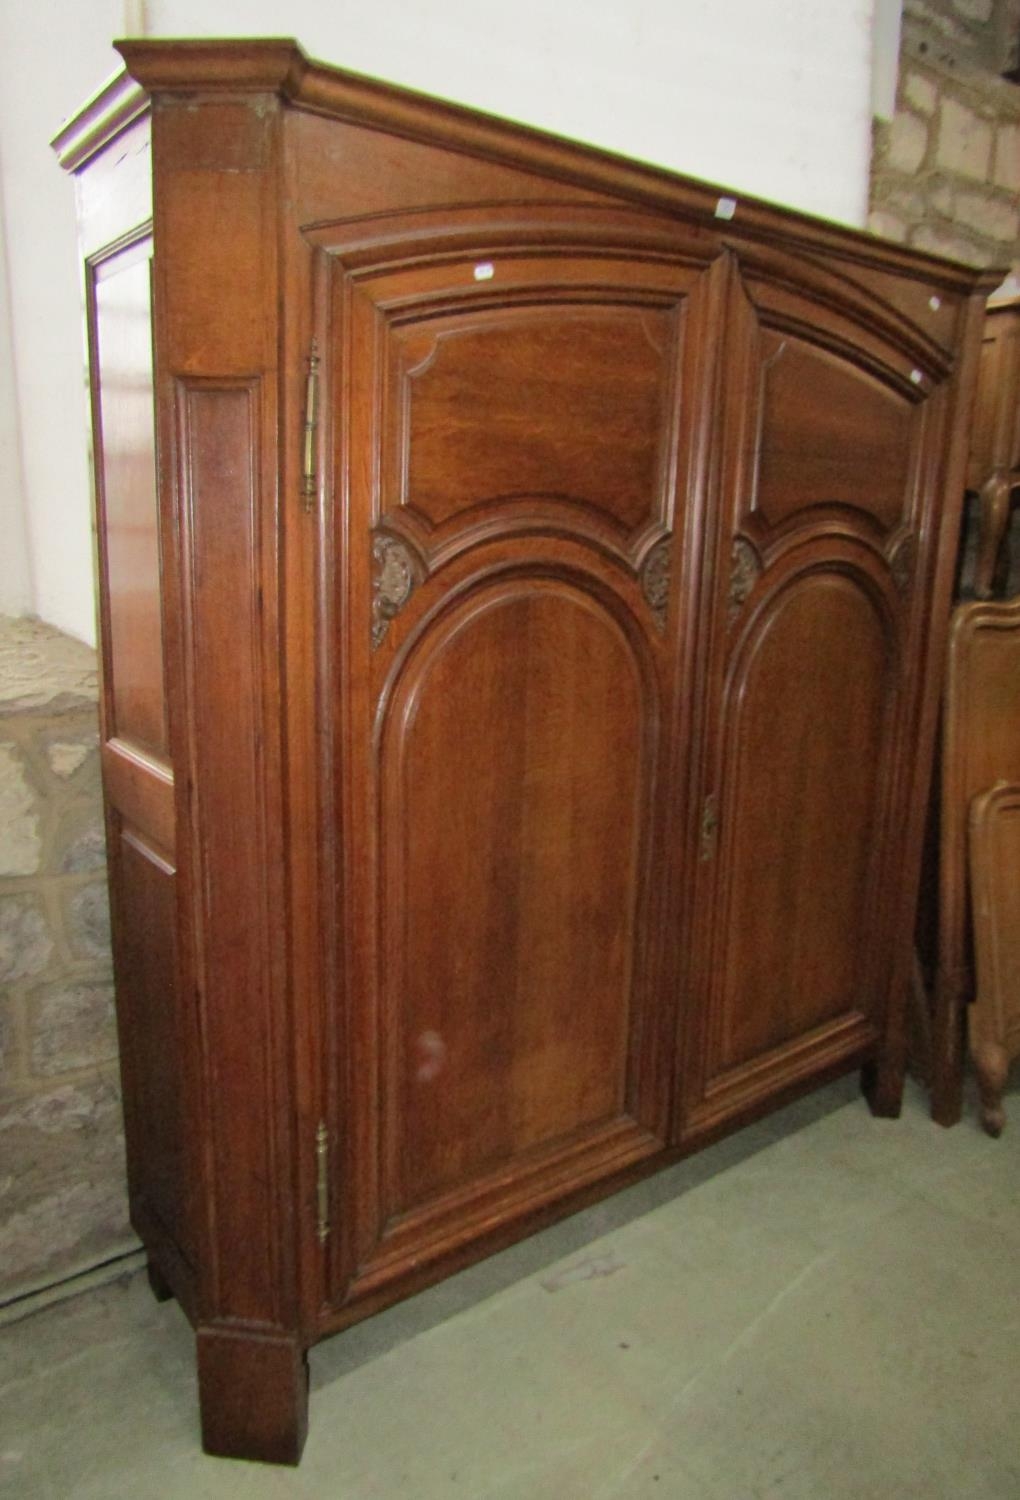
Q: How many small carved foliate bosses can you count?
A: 4